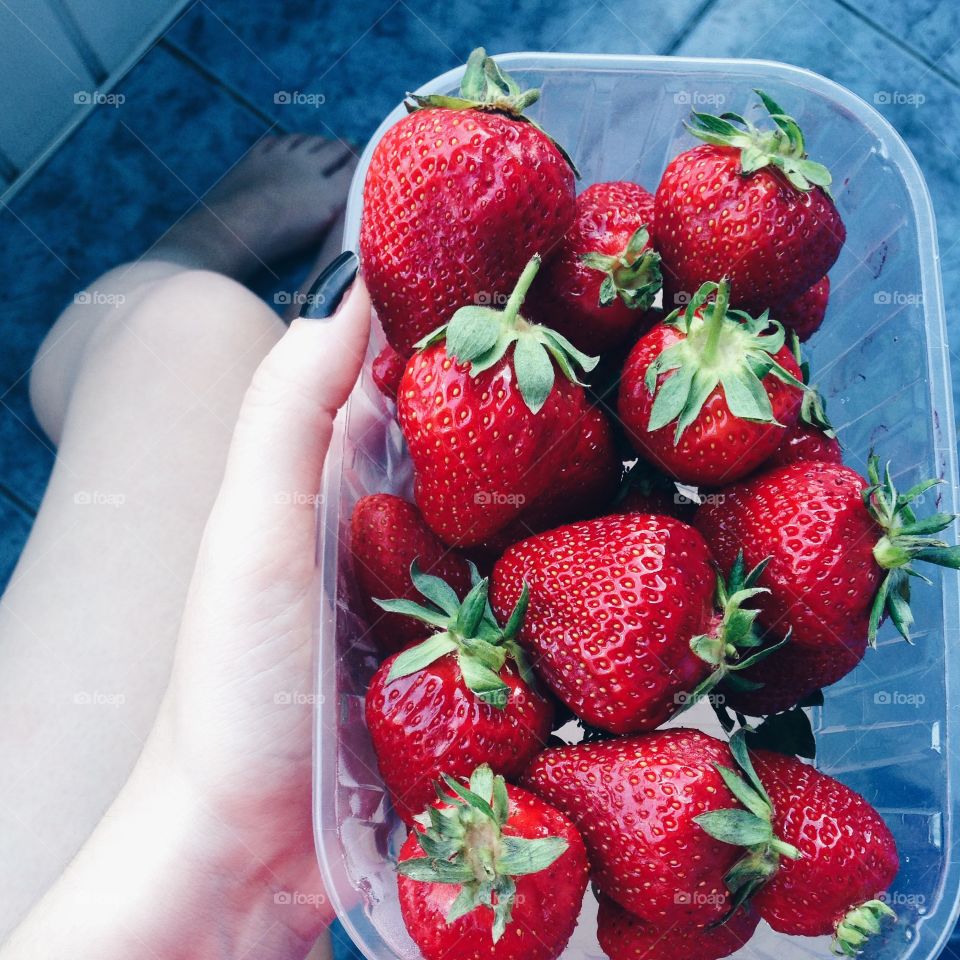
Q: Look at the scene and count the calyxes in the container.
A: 12